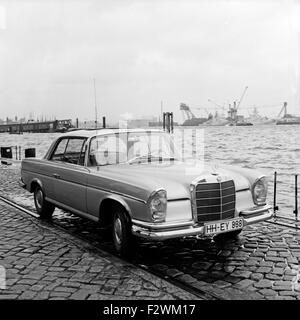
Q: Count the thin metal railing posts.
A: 2